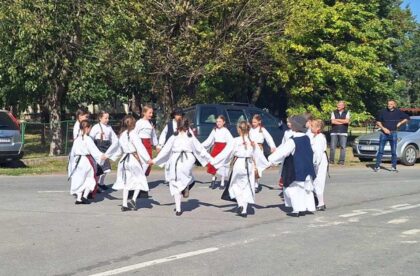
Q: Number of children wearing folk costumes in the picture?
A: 14